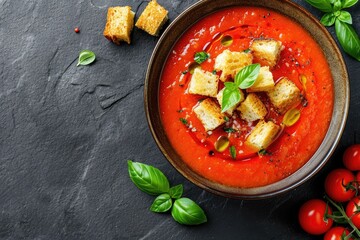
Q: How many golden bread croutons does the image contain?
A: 11